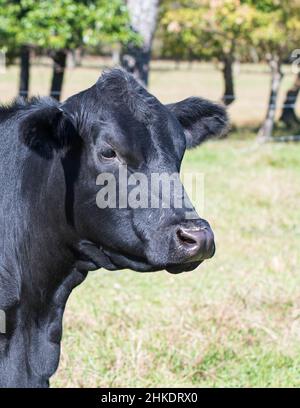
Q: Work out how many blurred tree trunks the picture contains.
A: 6